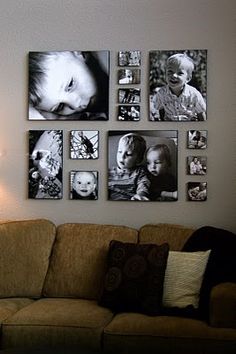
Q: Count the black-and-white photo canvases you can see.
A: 13